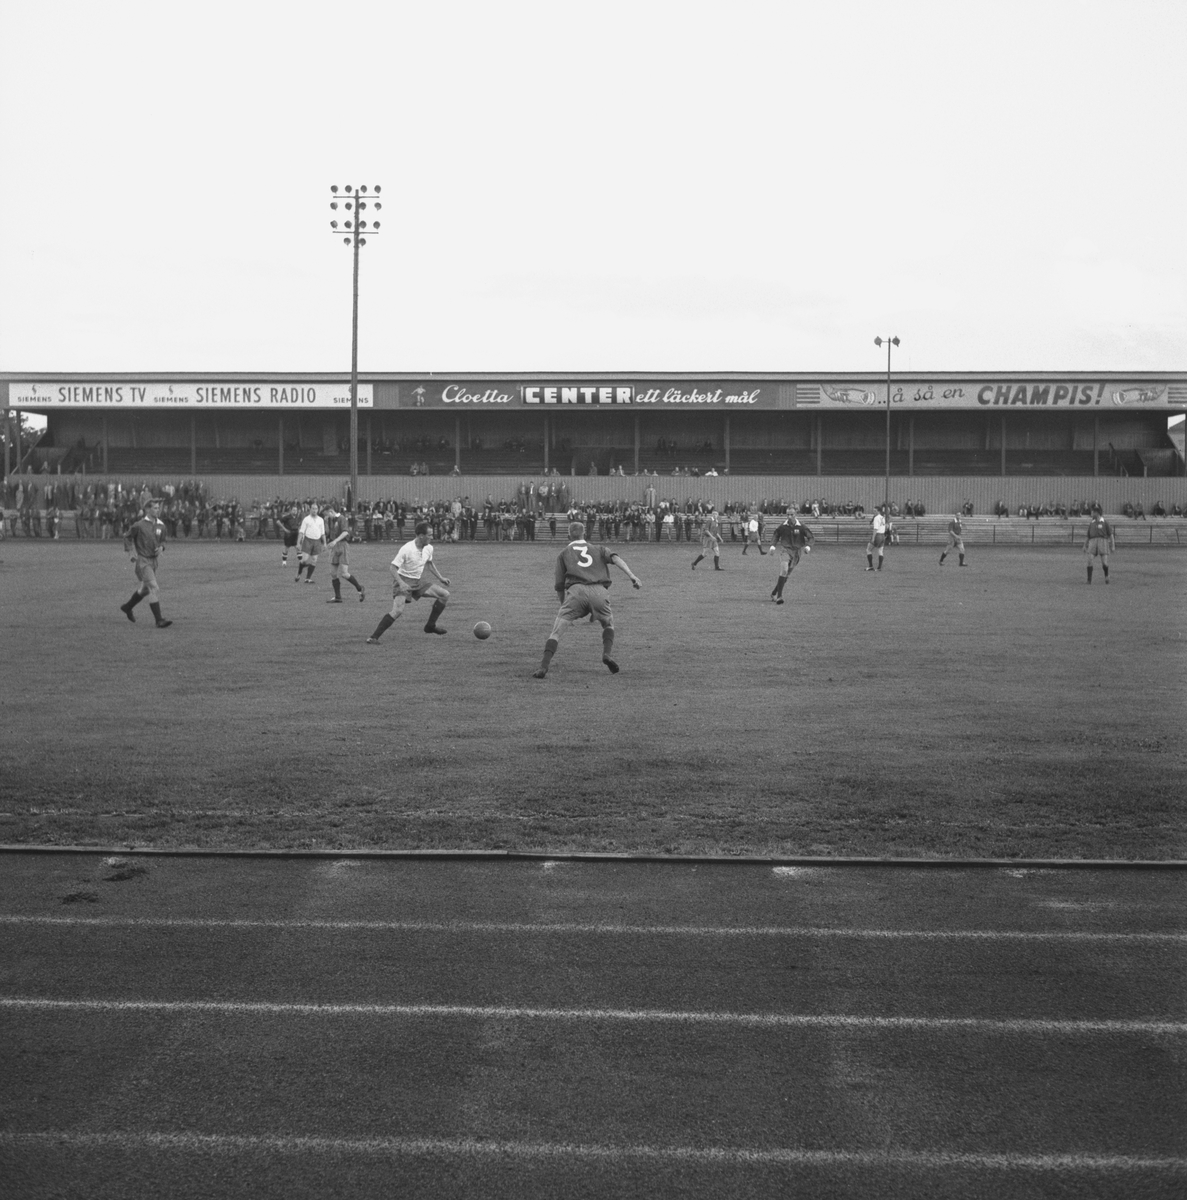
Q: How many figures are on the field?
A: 12